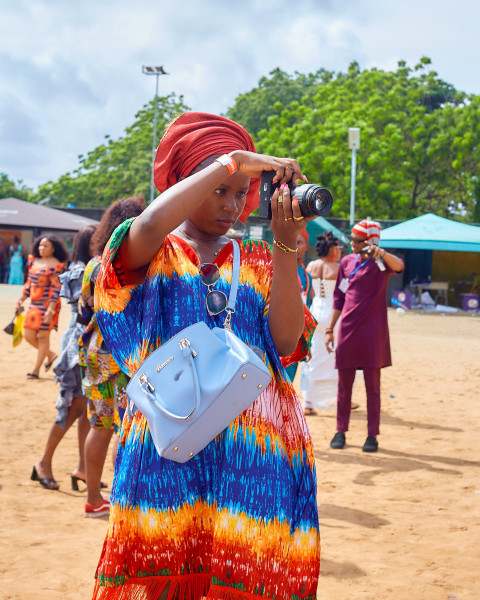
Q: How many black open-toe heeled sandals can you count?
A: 2